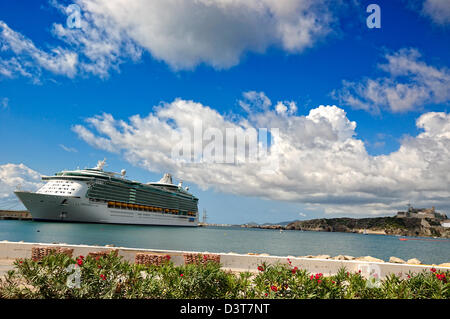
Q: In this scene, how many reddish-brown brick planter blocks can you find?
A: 4